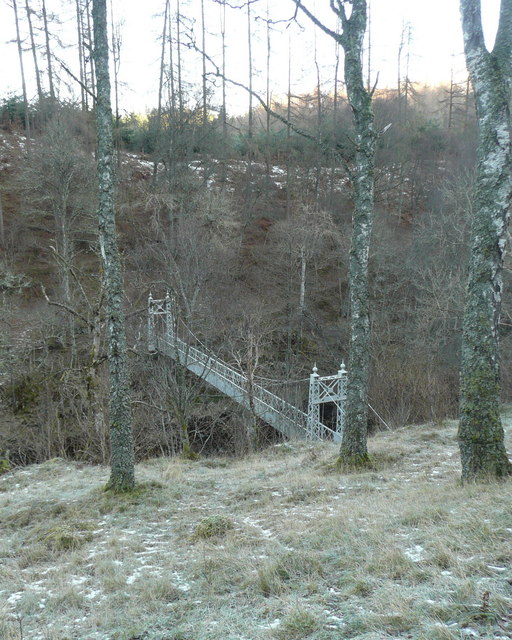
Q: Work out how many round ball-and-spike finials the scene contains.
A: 4